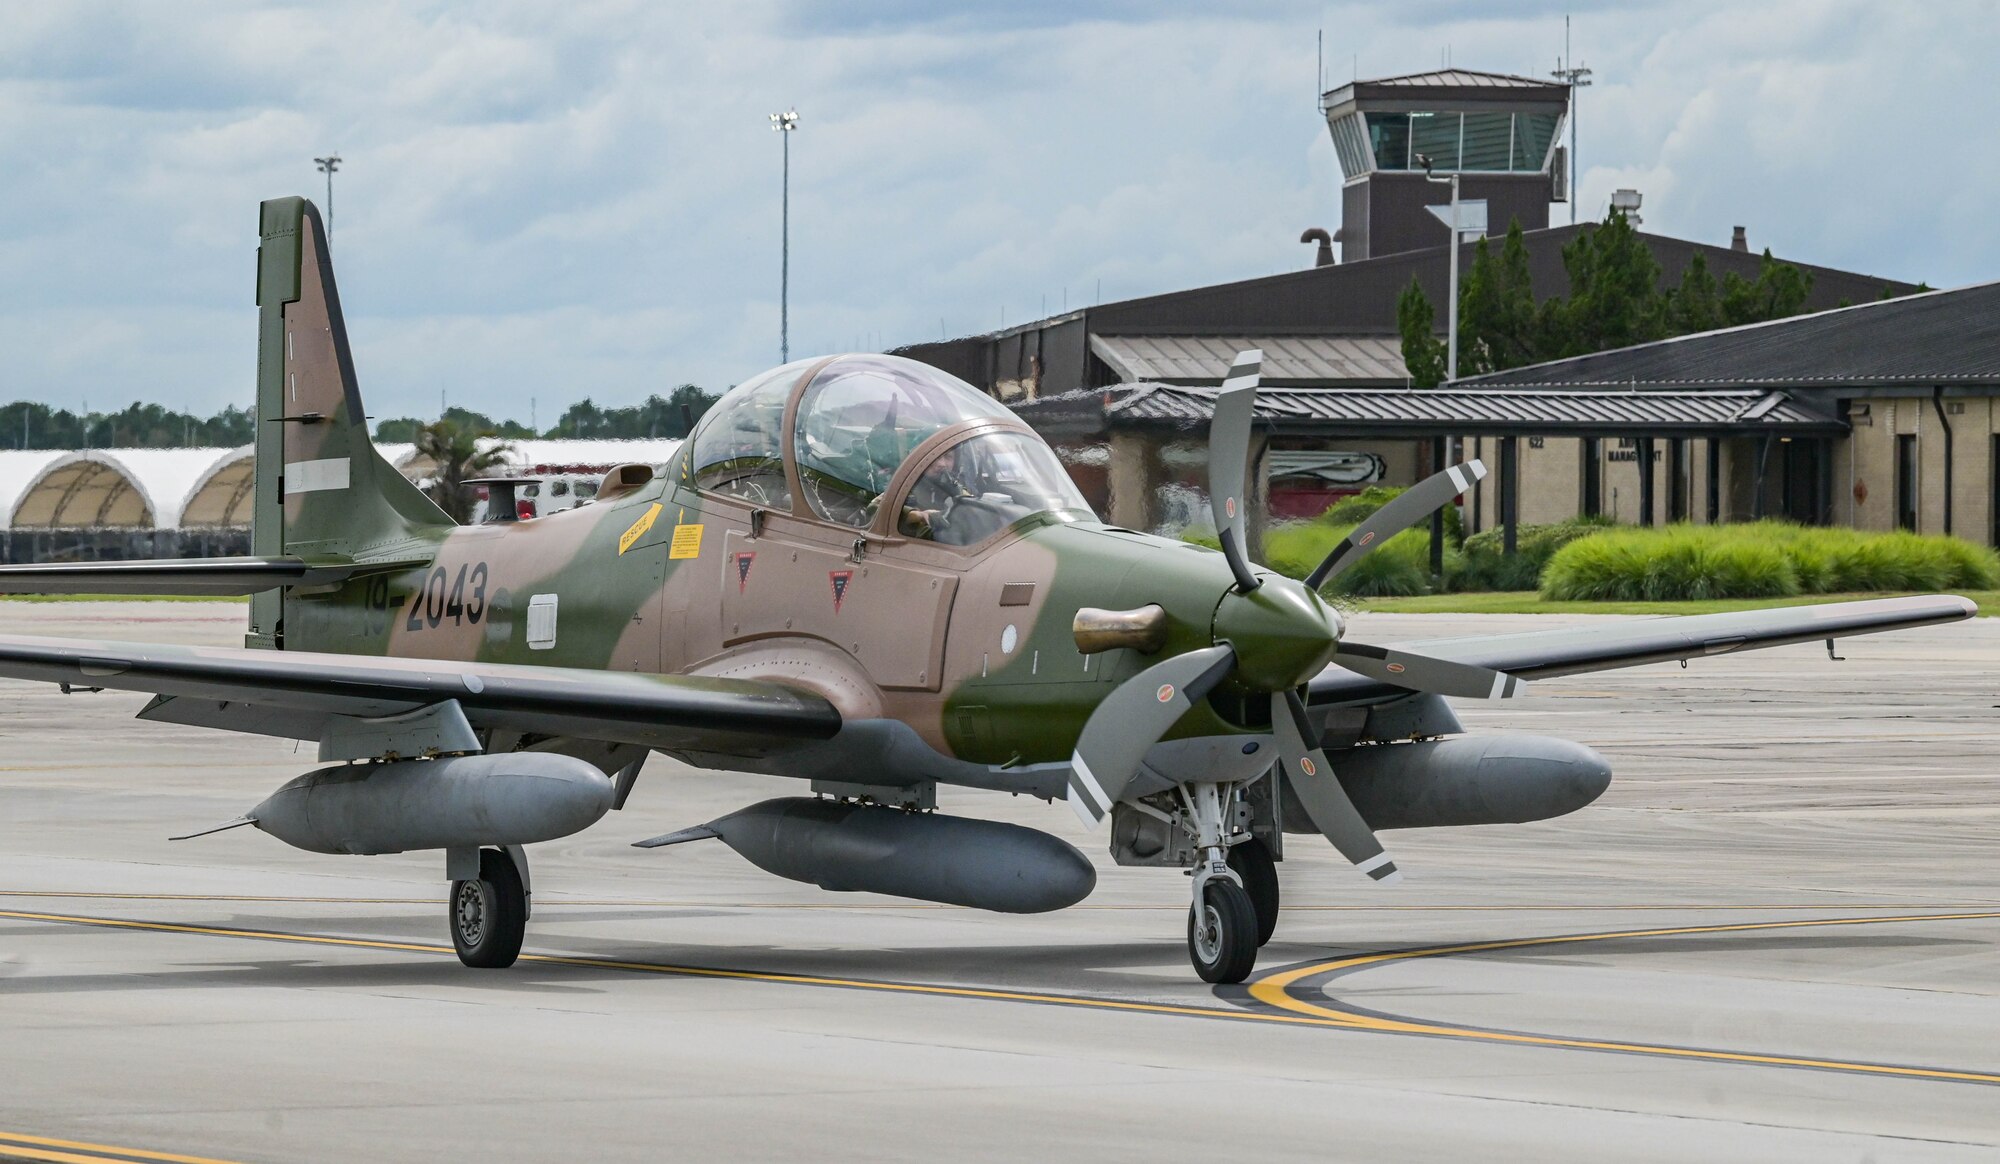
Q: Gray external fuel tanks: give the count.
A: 3